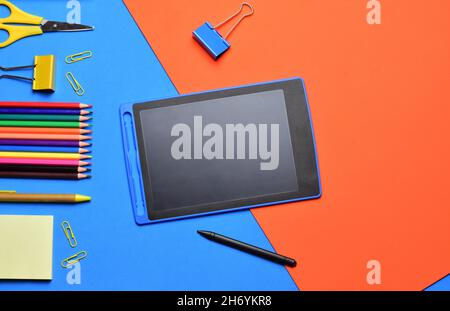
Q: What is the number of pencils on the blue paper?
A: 12